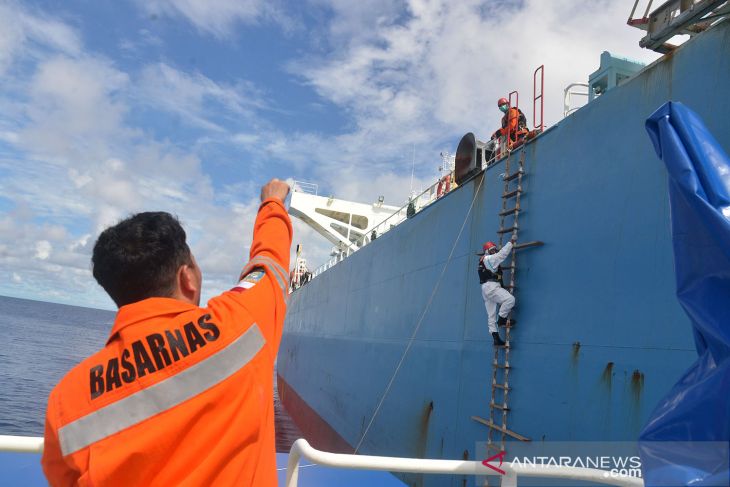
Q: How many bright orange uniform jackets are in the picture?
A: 2